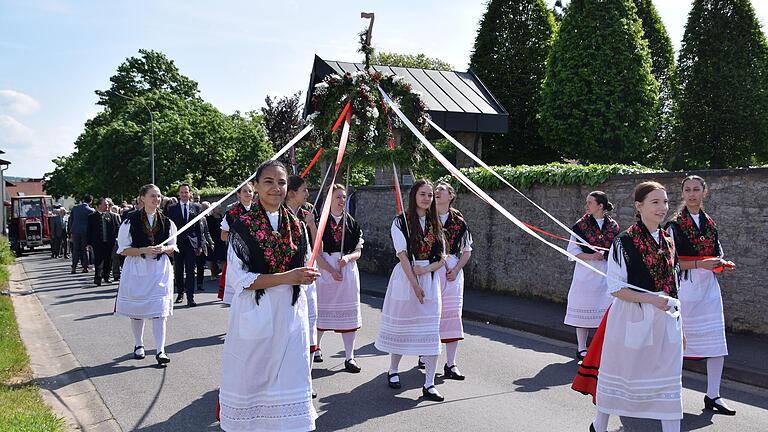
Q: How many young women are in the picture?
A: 10